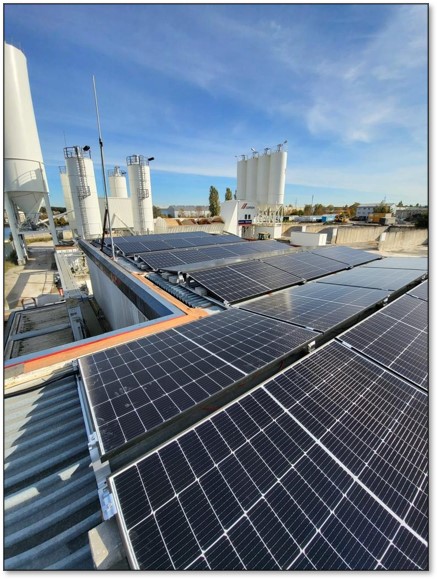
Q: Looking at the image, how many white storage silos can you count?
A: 9